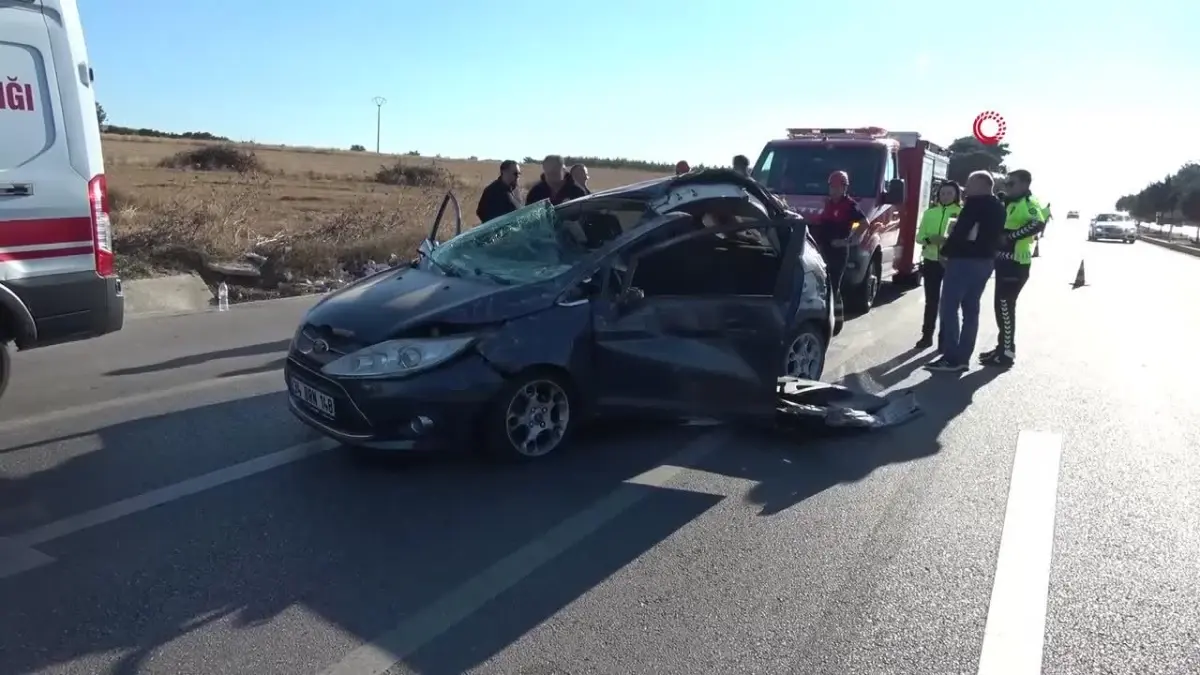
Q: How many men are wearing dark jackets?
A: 4